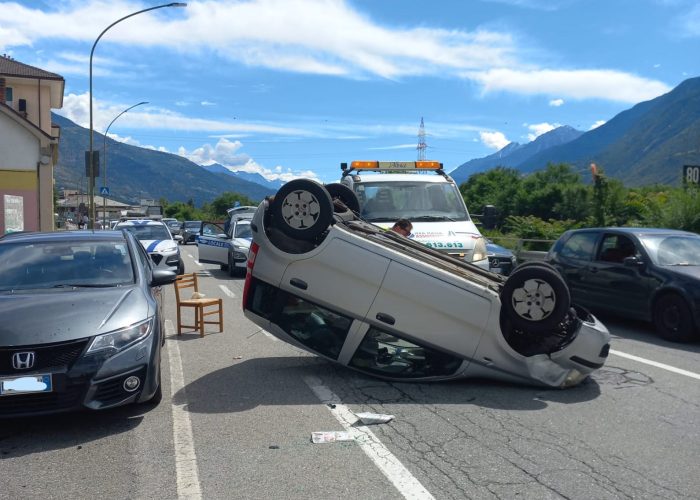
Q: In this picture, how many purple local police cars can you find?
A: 0